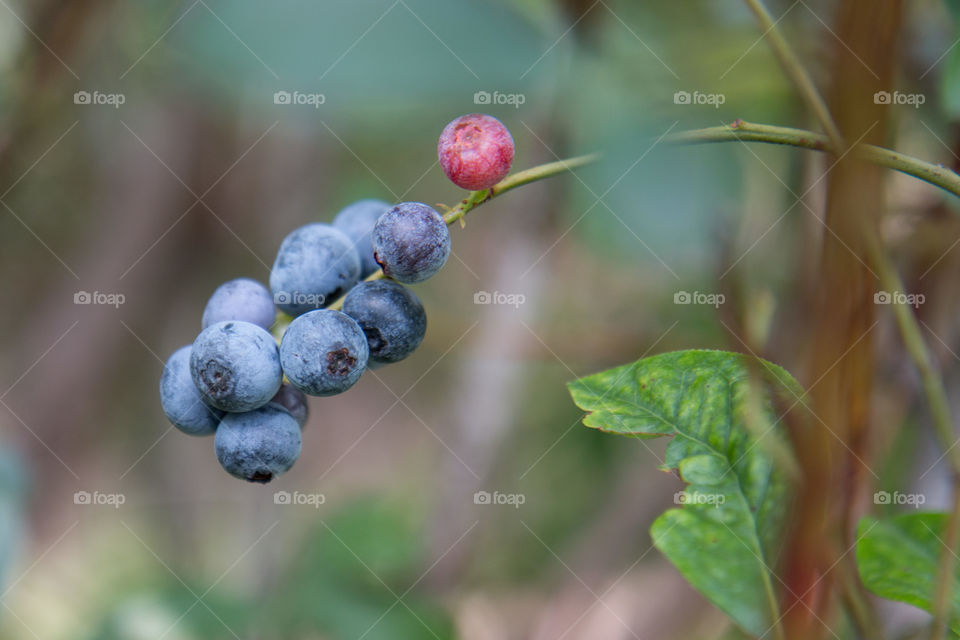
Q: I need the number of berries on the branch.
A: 11